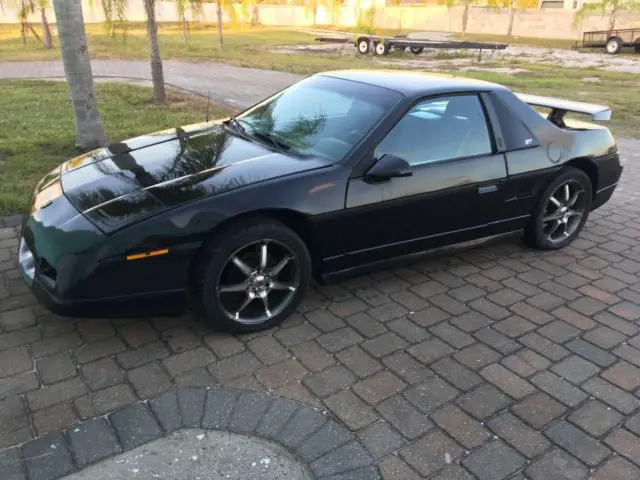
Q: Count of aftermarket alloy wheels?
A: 2